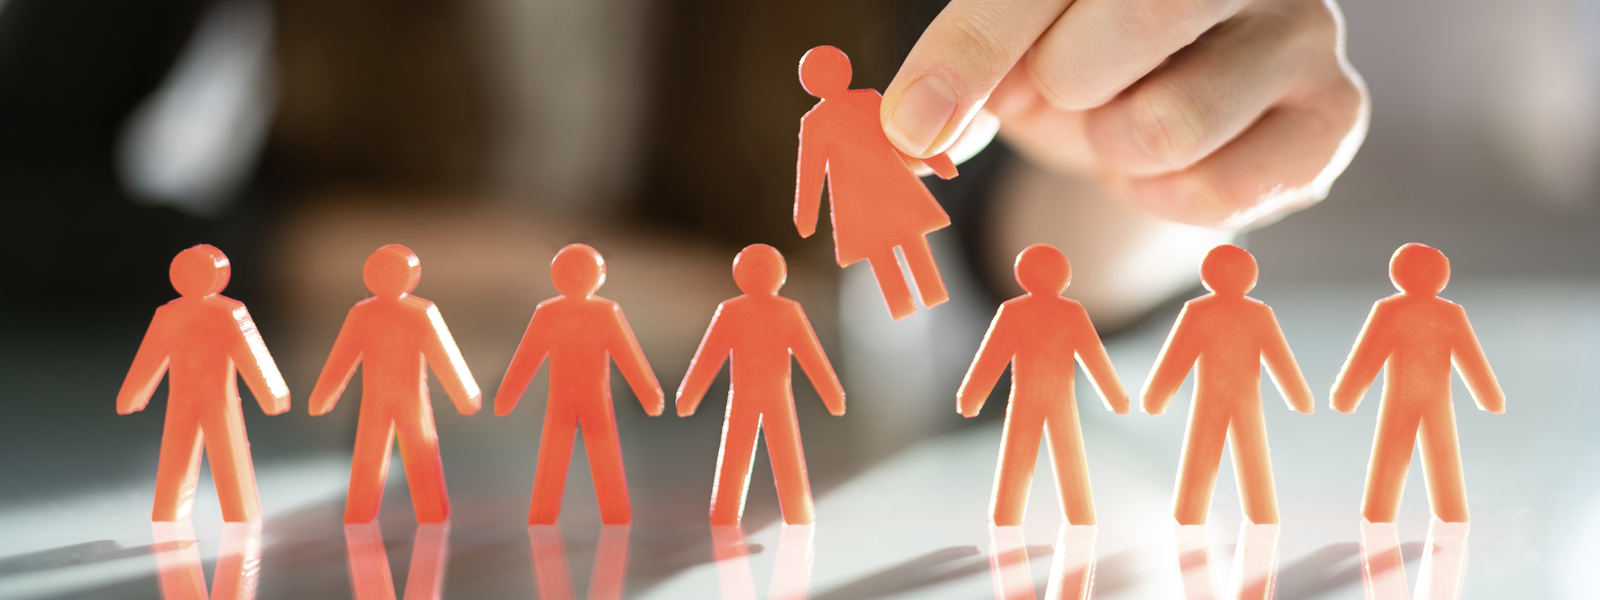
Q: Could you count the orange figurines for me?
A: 8